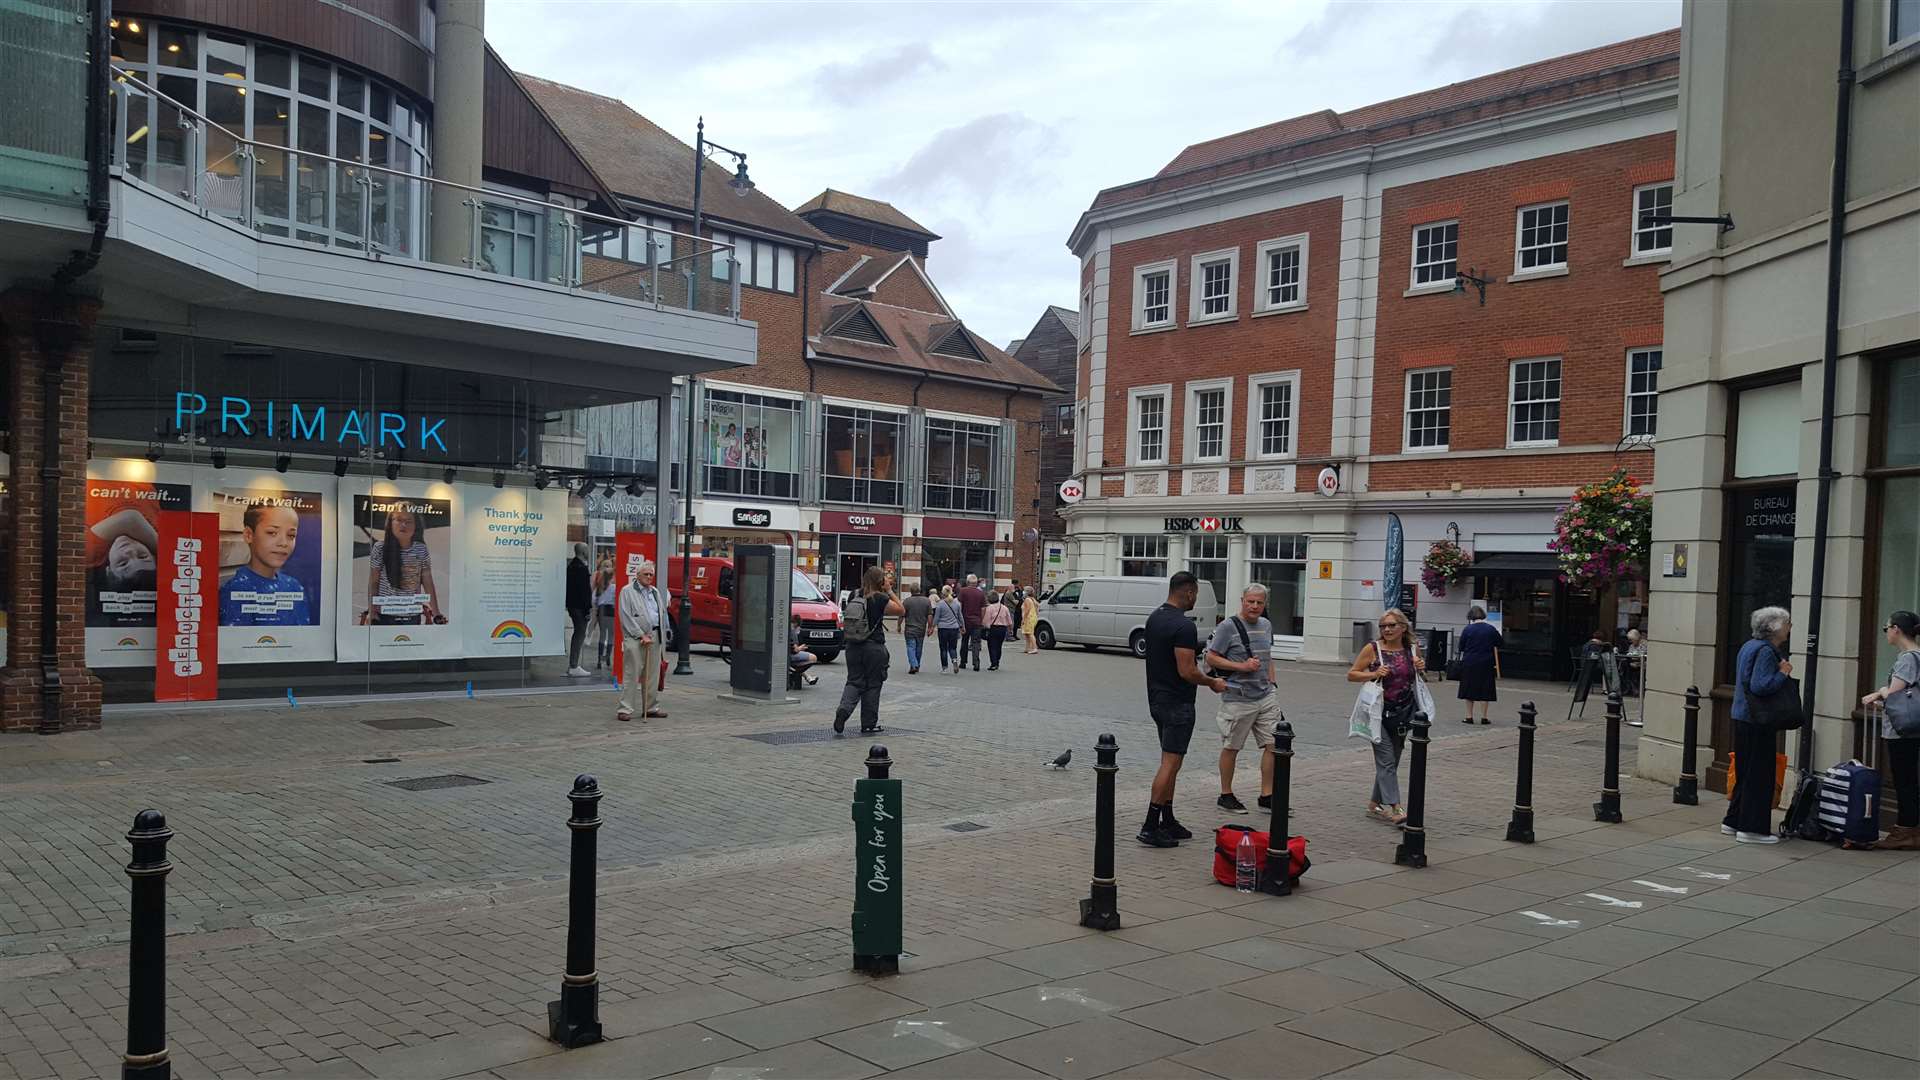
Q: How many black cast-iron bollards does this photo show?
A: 9